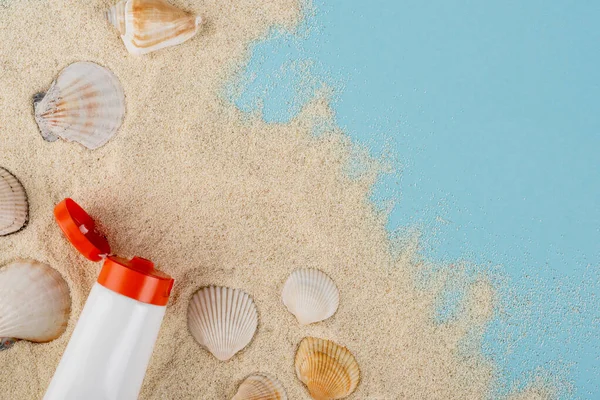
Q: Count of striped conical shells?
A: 1